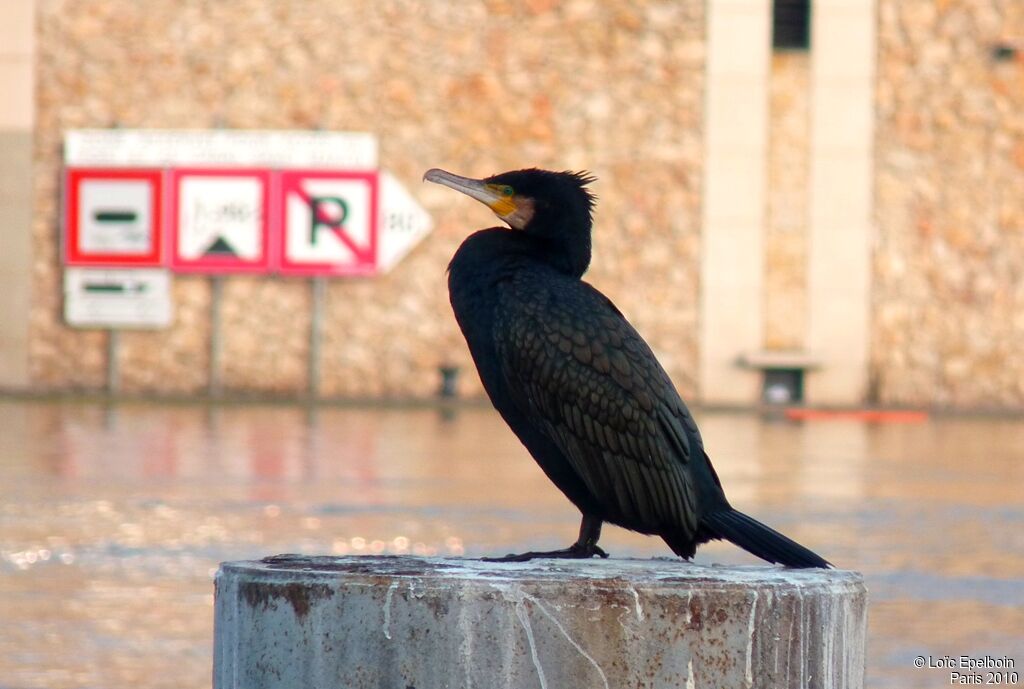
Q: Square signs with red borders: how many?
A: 3